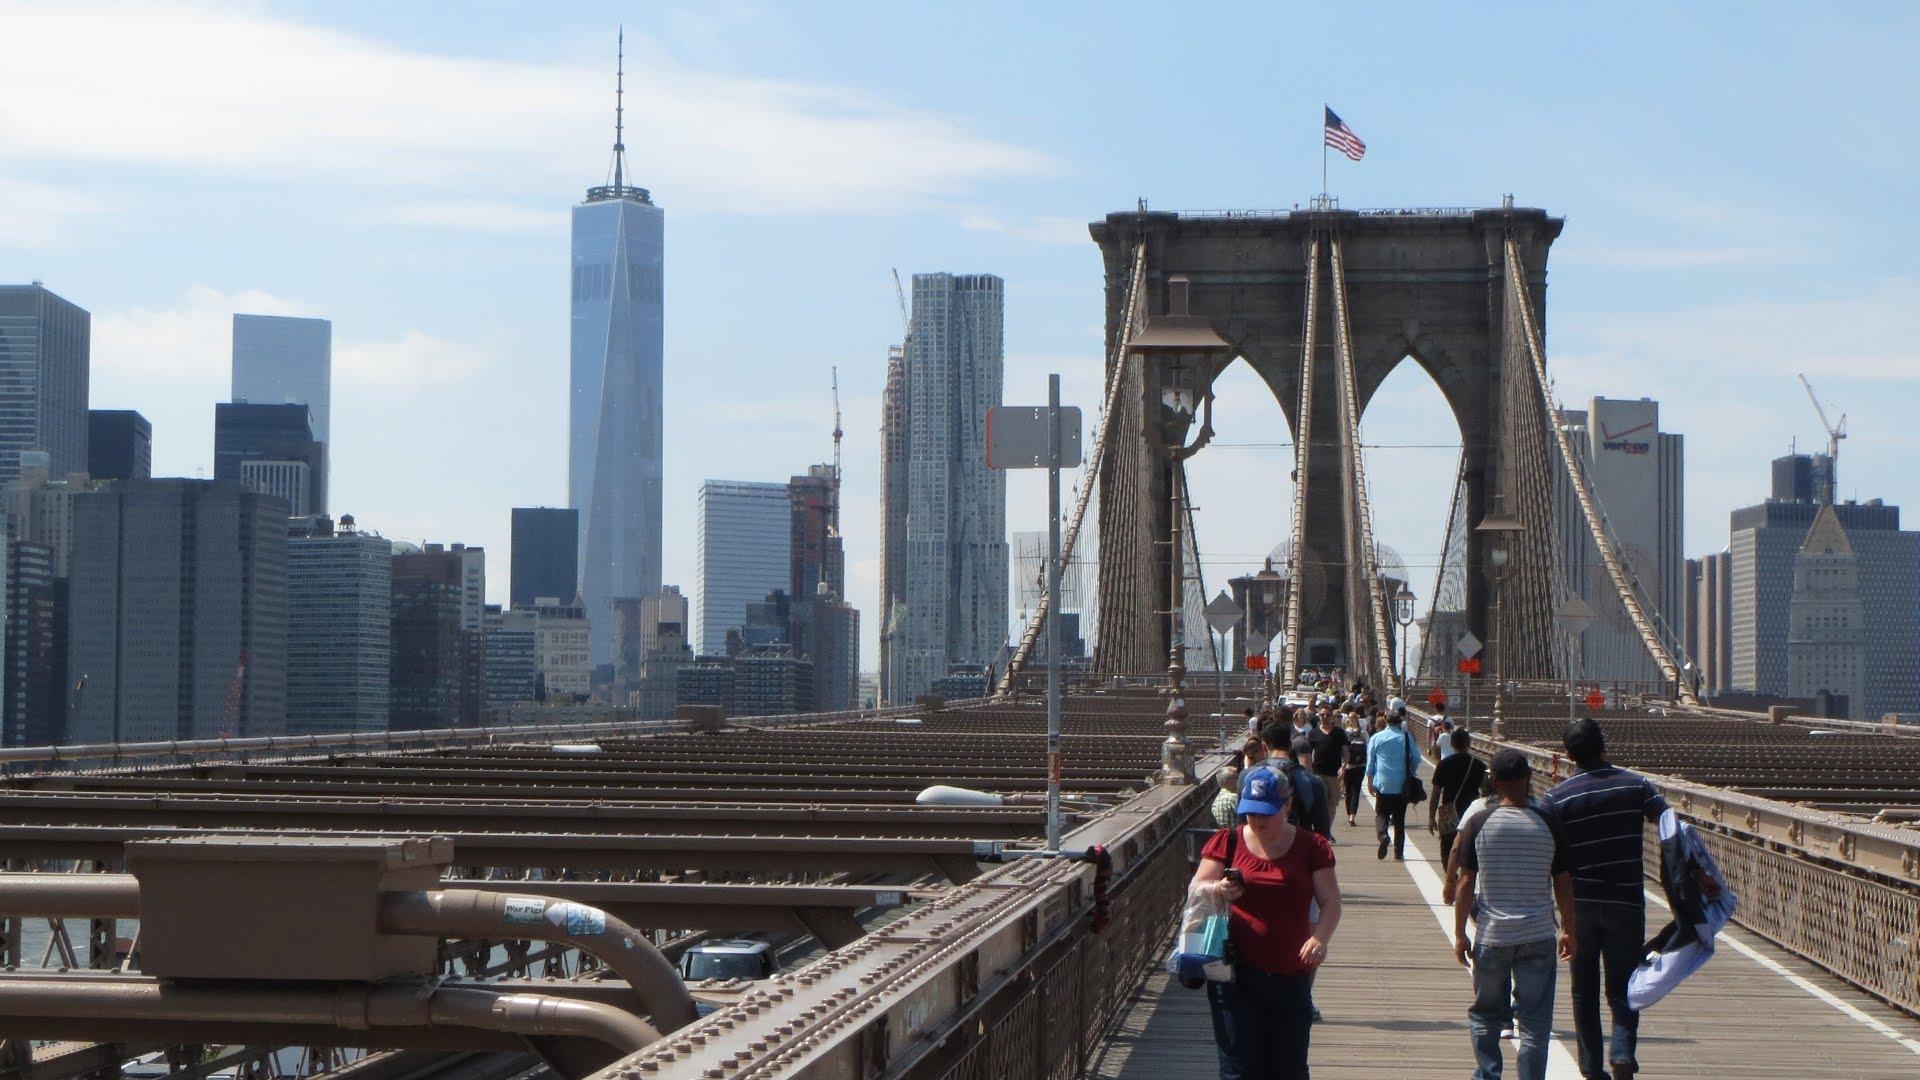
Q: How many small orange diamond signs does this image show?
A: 2